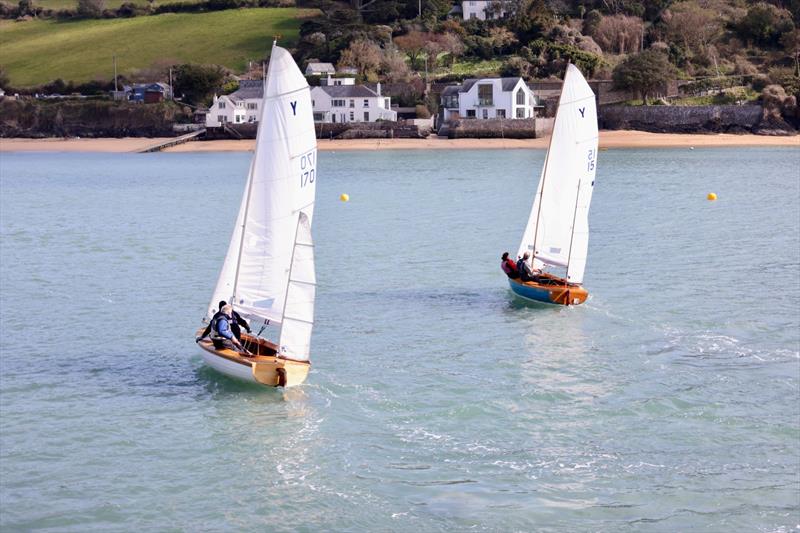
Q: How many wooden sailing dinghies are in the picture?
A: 2